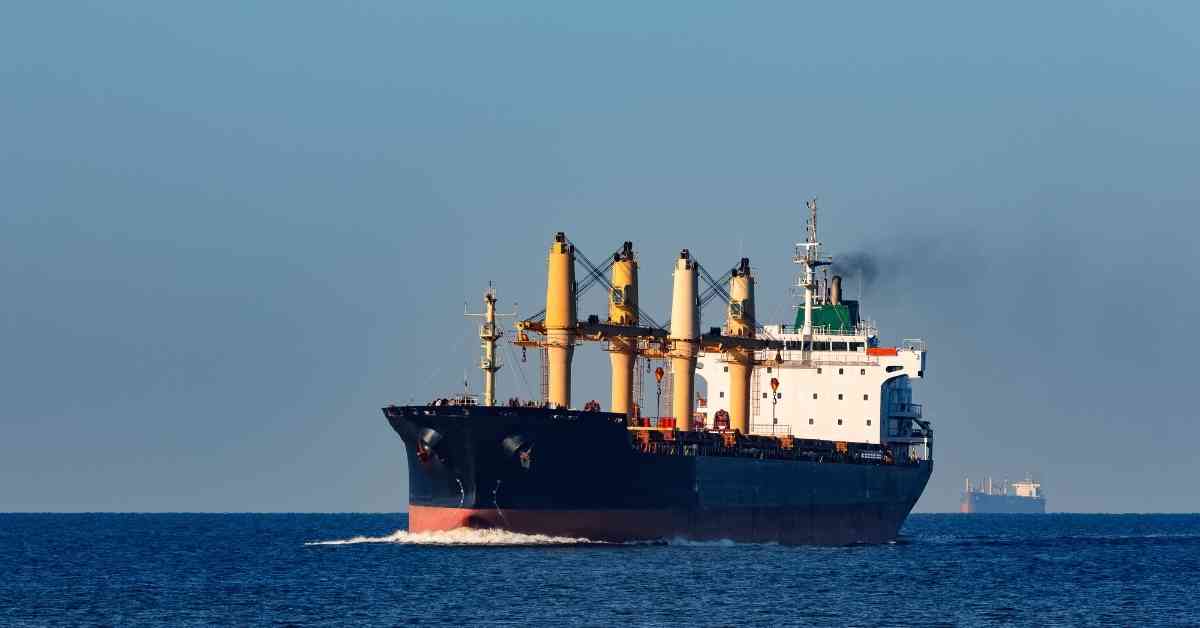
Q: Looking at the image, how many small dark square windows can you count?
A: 15